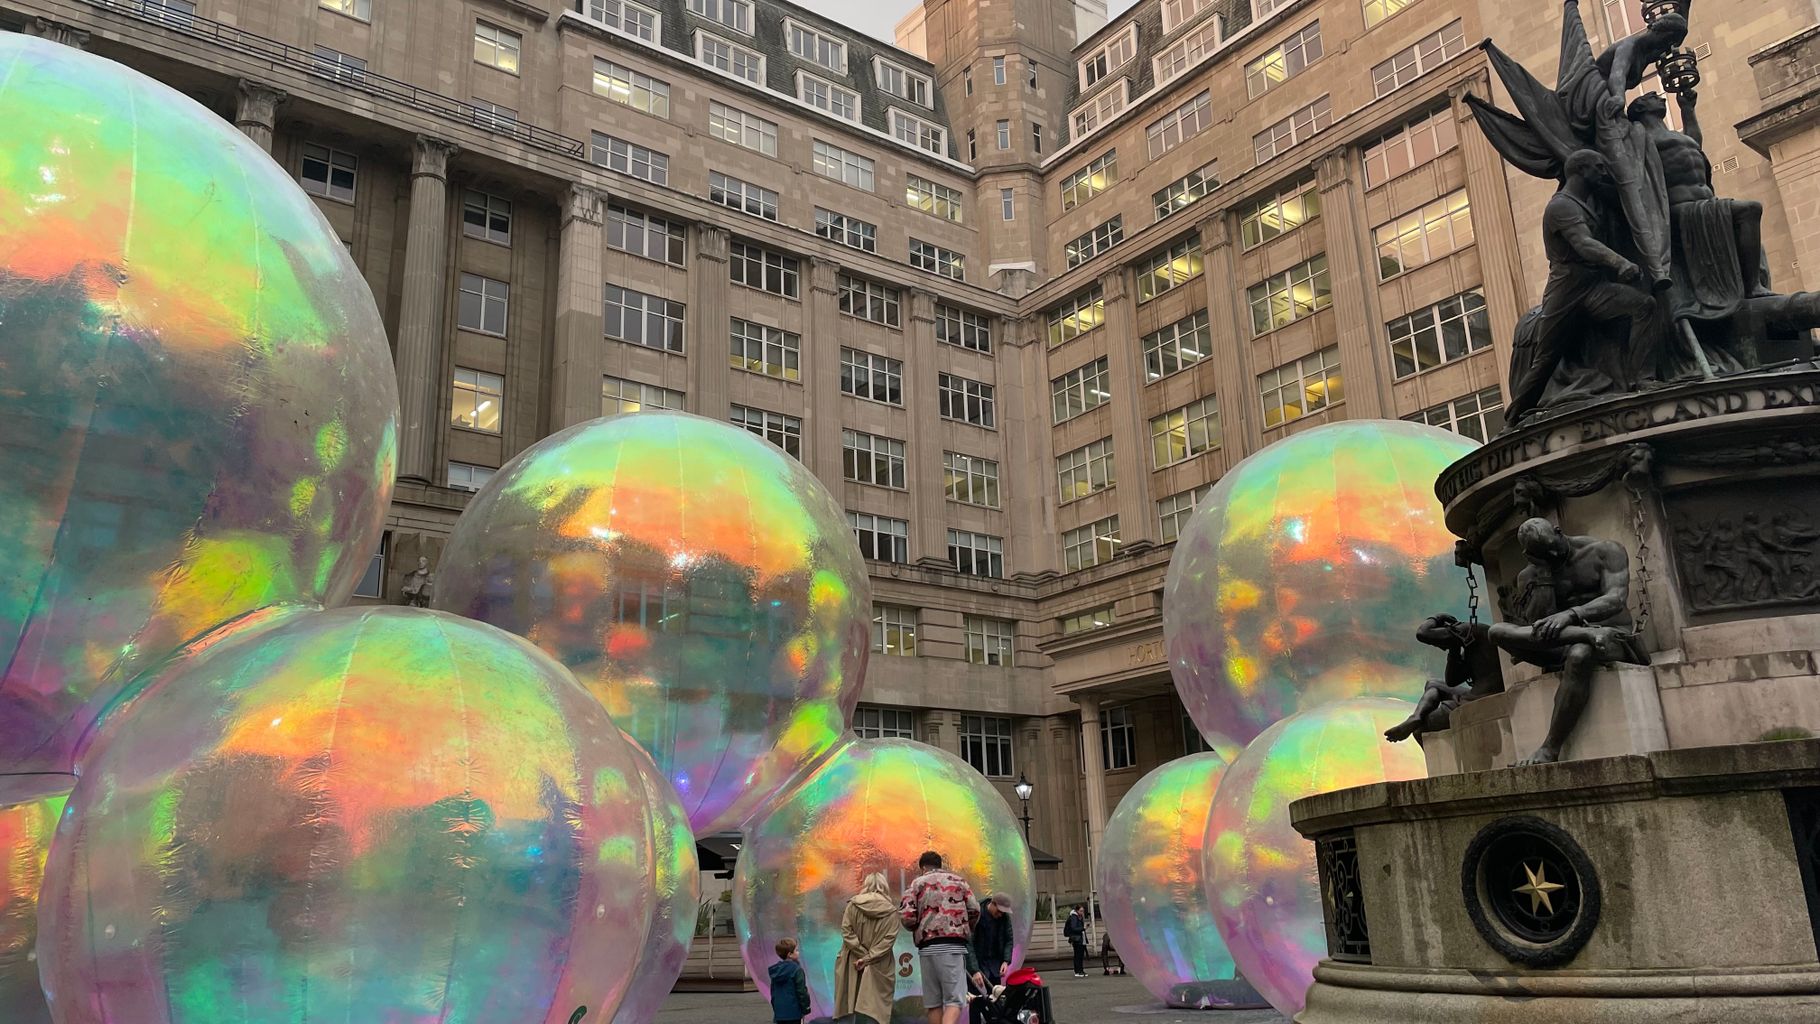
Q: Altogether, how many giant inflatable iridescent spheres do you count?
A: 9